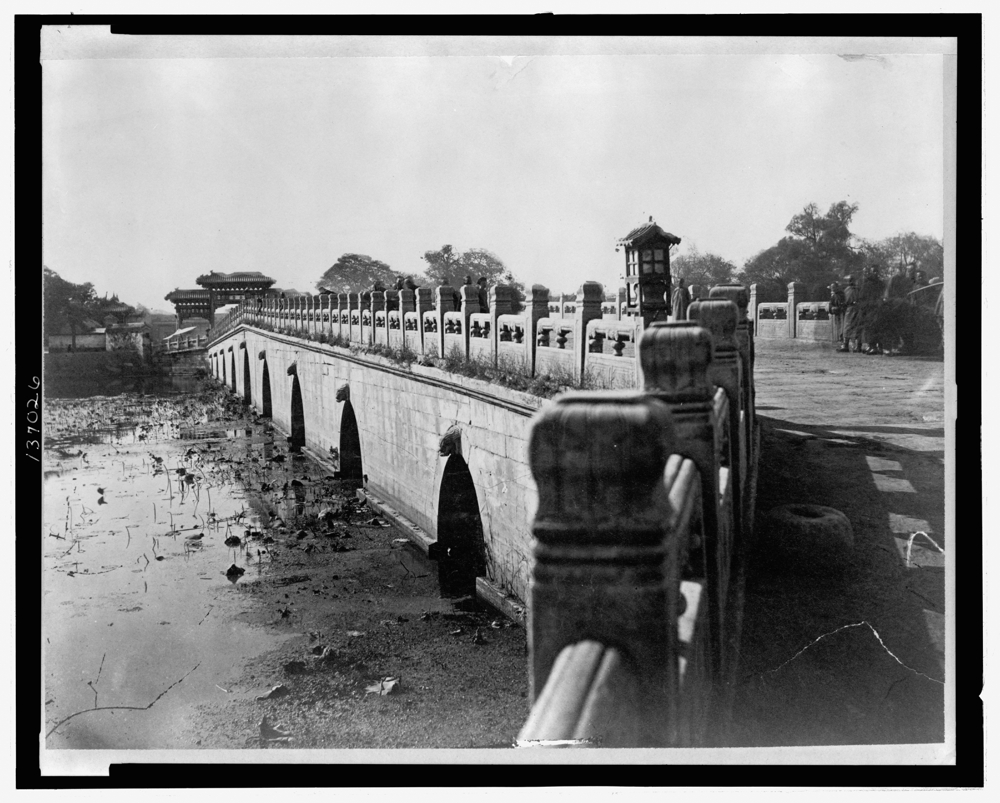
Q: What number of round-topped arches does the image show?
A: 9